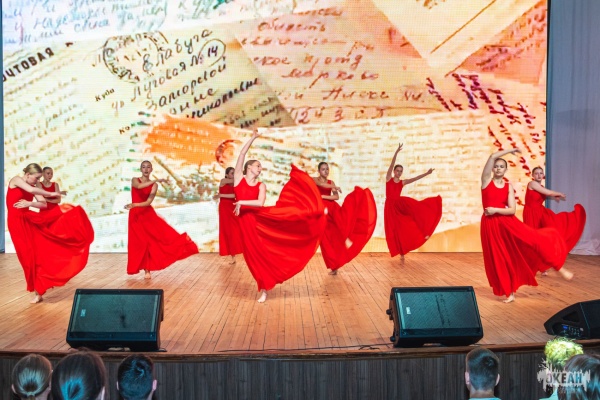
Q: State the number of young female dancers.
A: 9